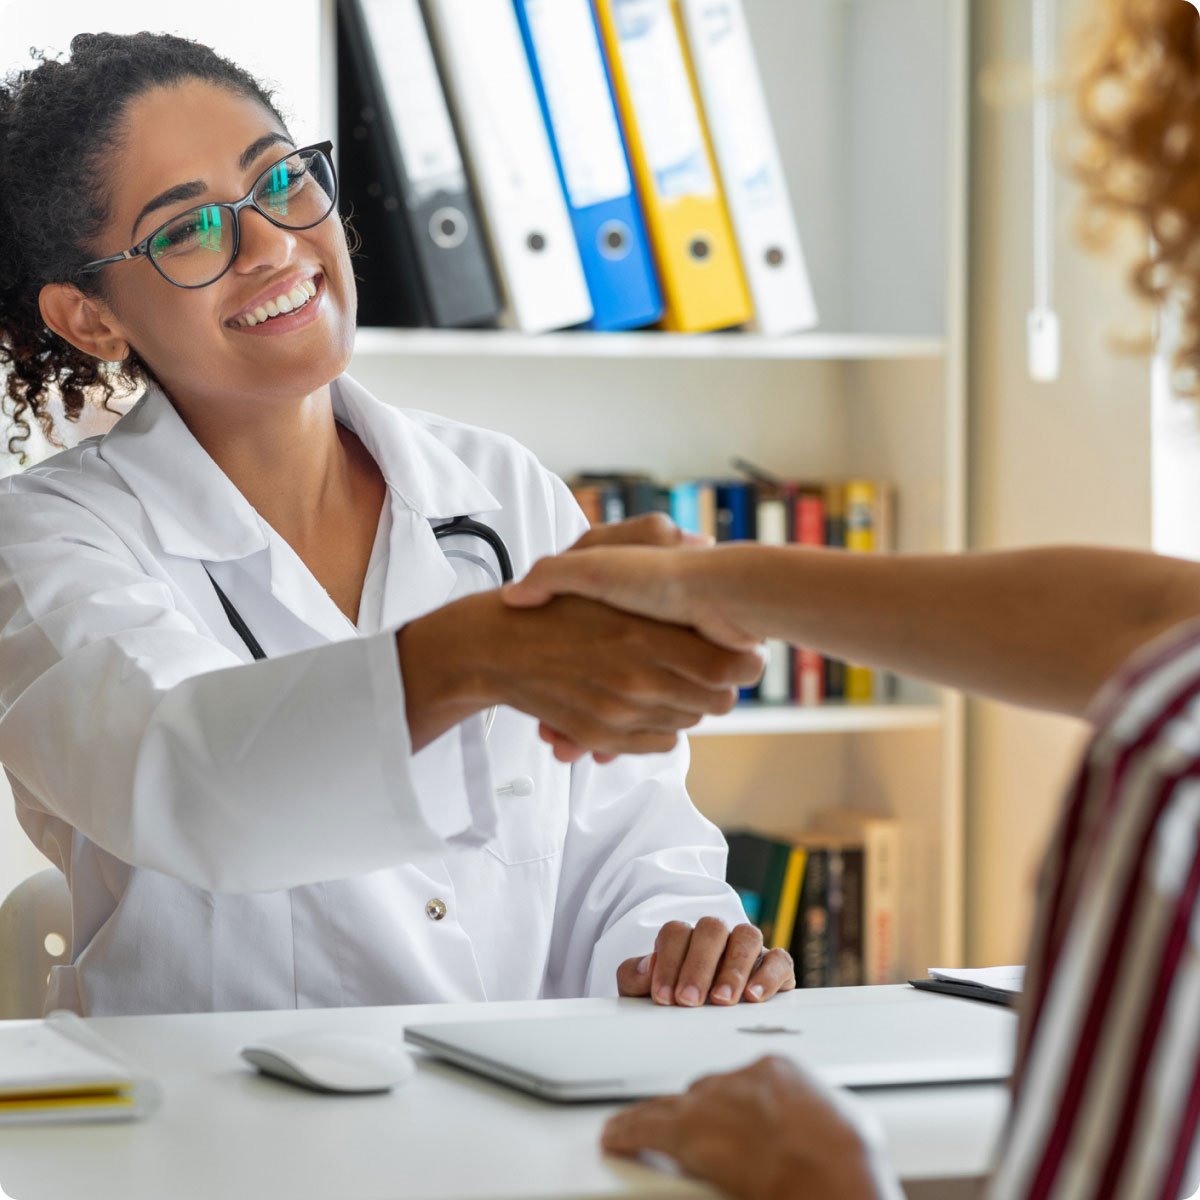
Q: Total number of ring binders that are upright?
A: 5